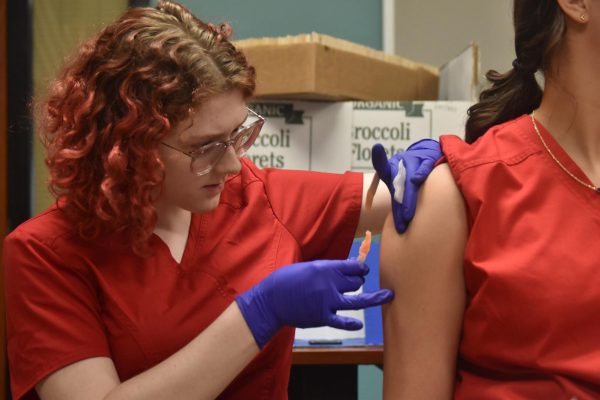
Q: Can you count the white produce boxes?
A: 2